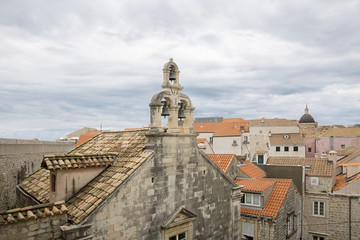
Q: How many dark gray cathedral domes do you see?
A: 1